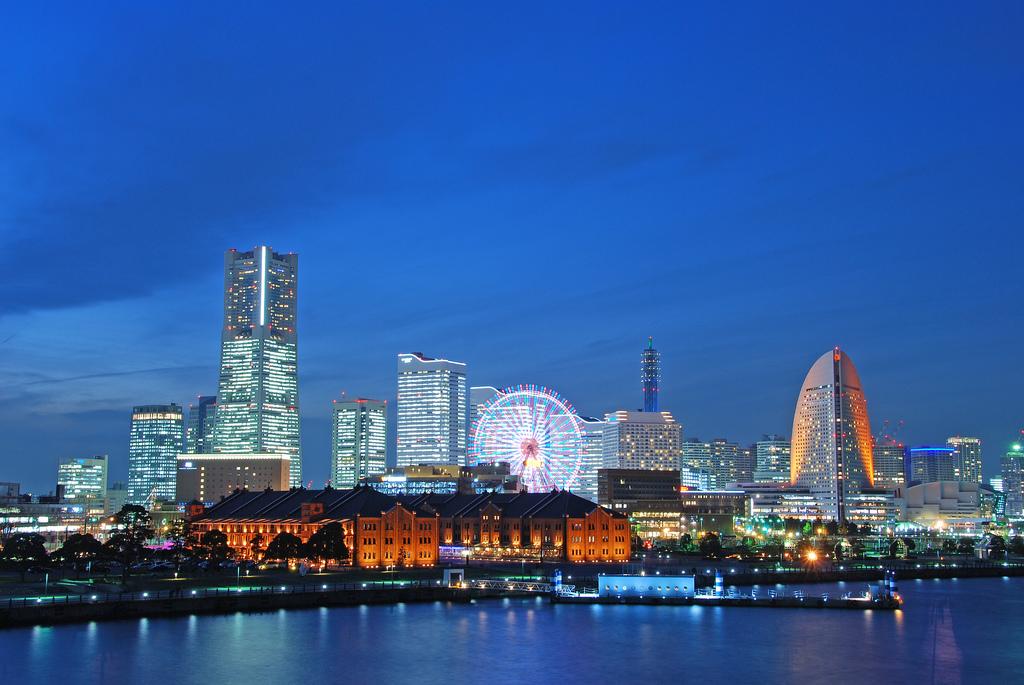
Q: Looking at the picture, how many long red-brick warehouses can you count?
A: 2